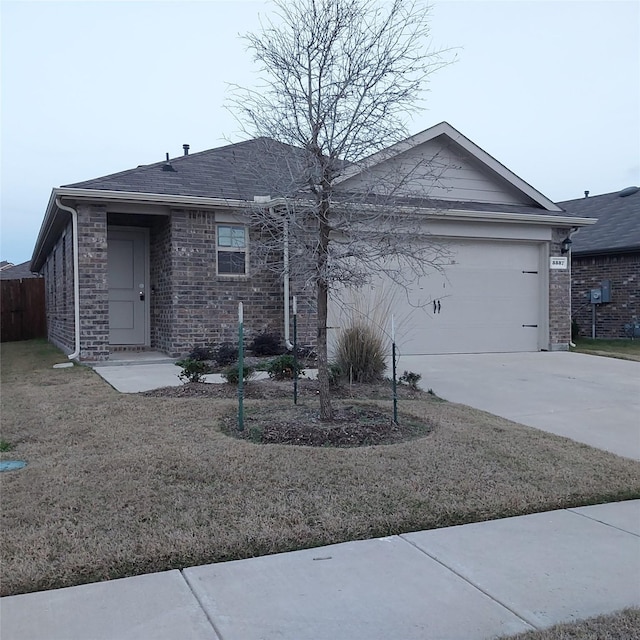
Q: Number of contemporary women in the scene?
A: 0